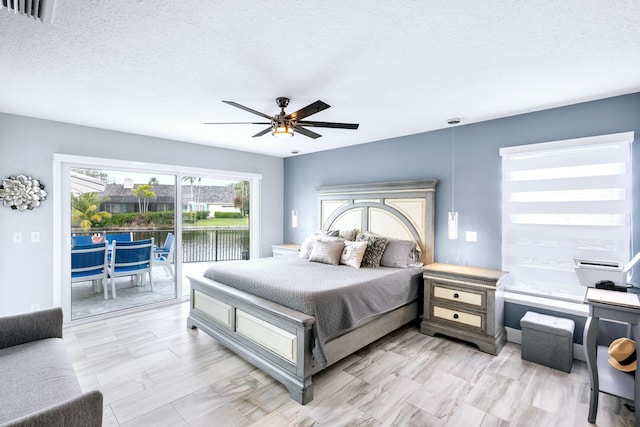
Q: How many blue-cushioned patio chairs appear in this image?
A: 5